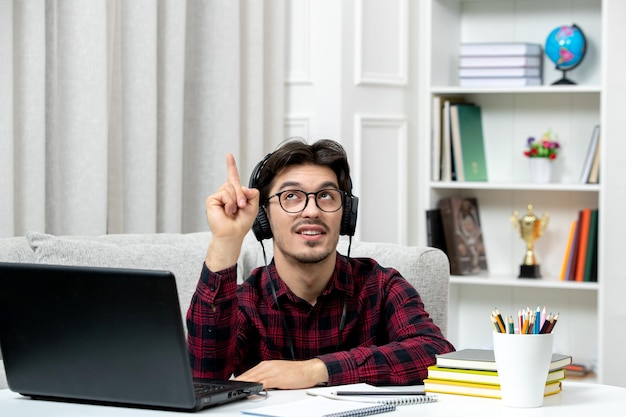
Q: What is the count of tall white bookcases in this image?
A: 1